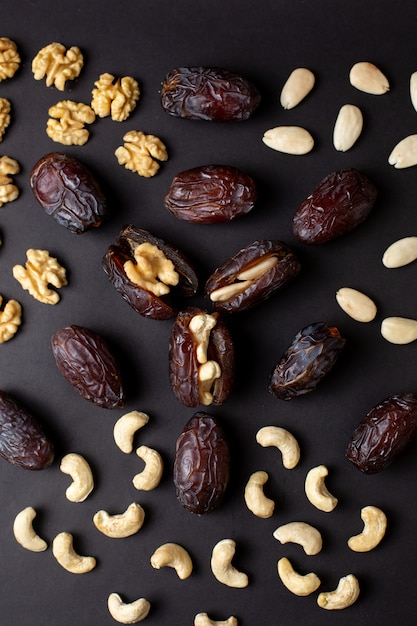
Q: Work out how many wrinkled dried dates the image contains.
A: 12